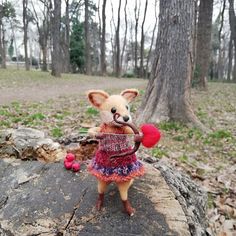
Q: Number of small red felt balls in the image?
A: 3